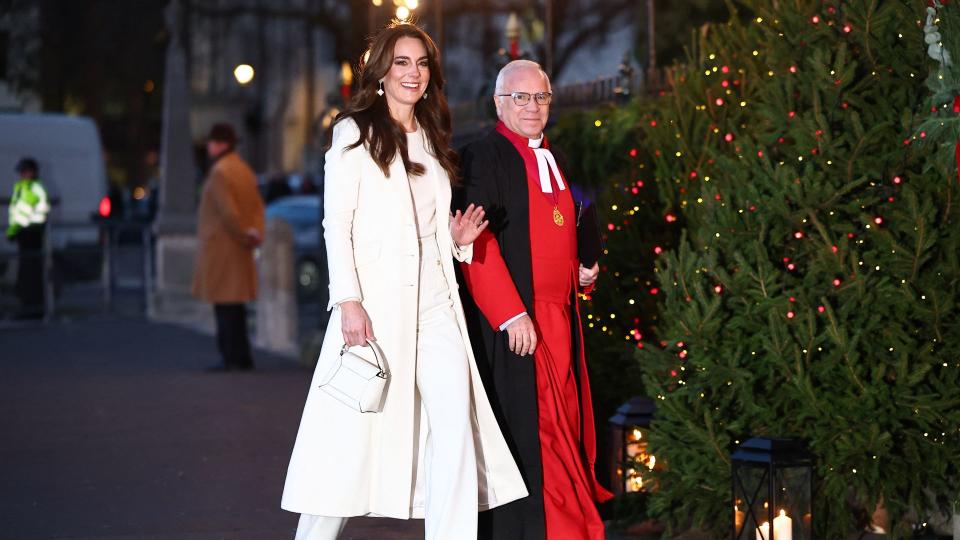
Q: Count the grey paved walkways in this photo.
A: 1